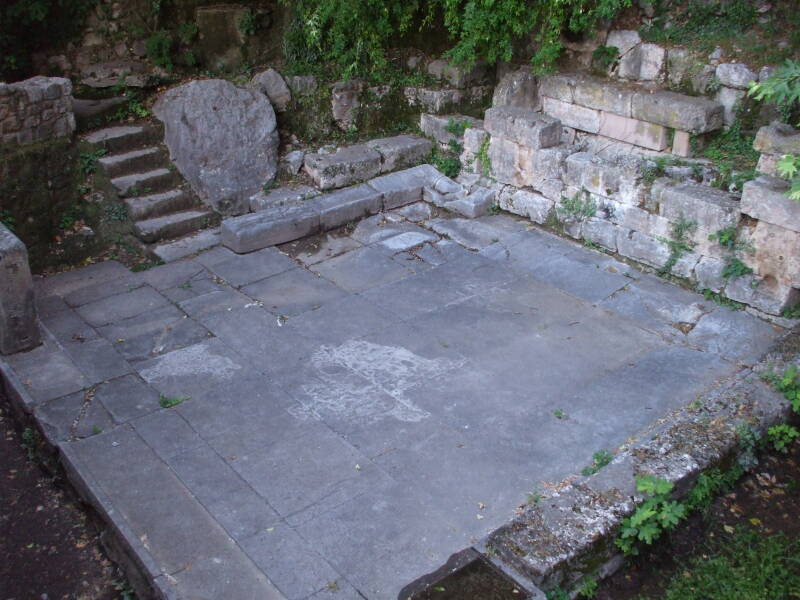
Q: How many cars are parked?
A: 0